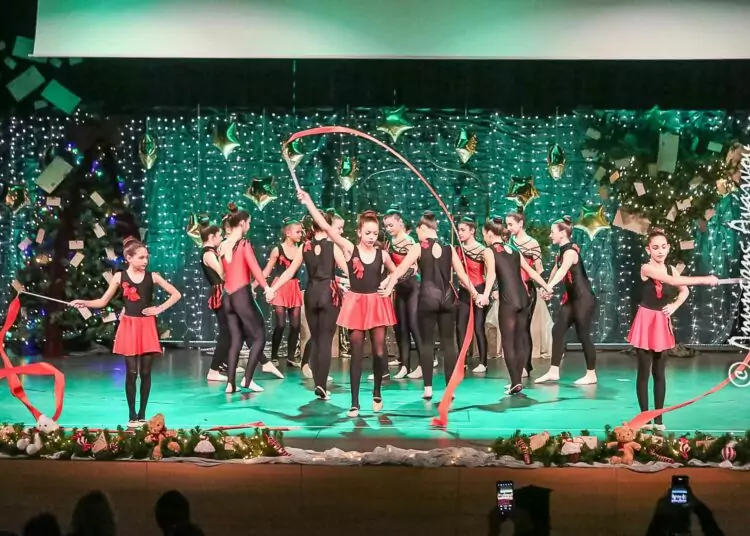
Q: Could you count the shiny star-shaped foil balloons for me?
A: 12